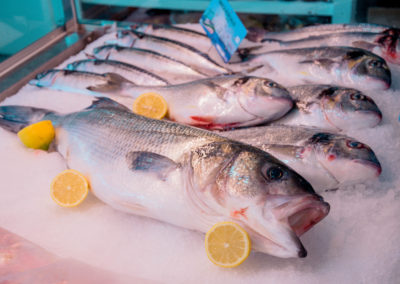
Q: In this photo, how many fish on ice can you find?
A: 12